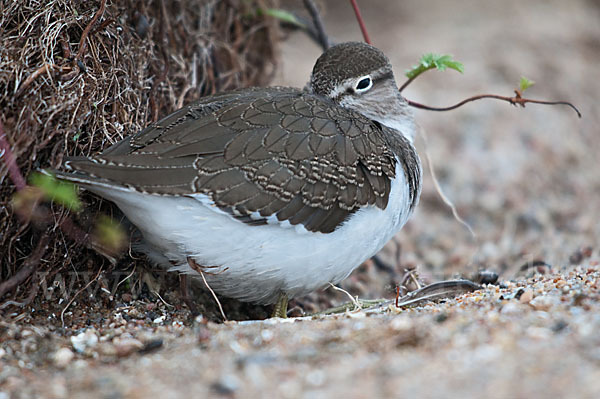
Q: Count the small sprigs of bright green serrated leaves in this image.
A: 2